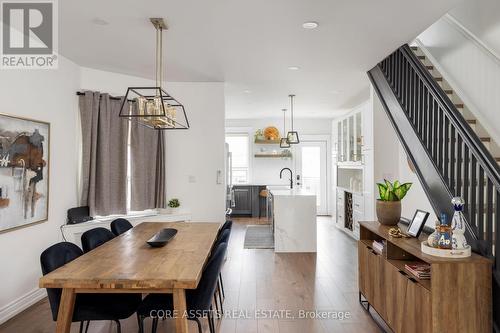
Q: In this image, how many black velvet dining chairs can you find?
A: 6